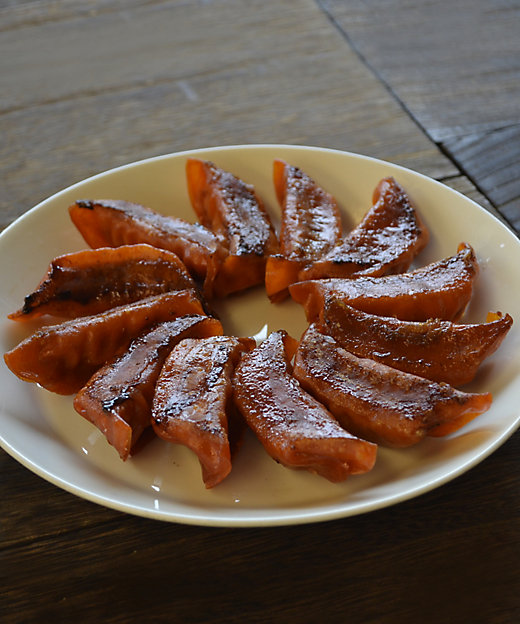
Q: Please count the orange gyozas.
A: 12